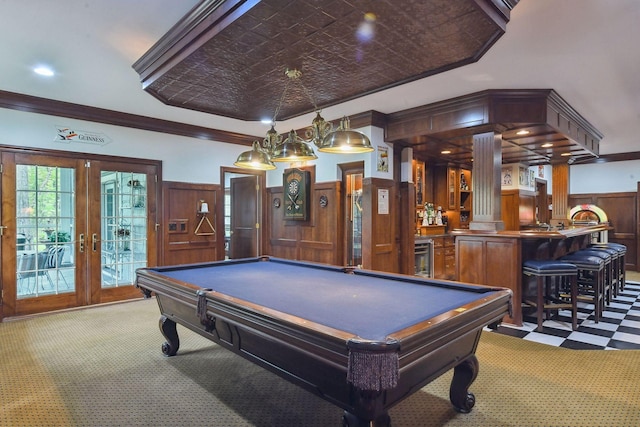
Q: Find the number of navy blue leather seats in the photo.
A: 5